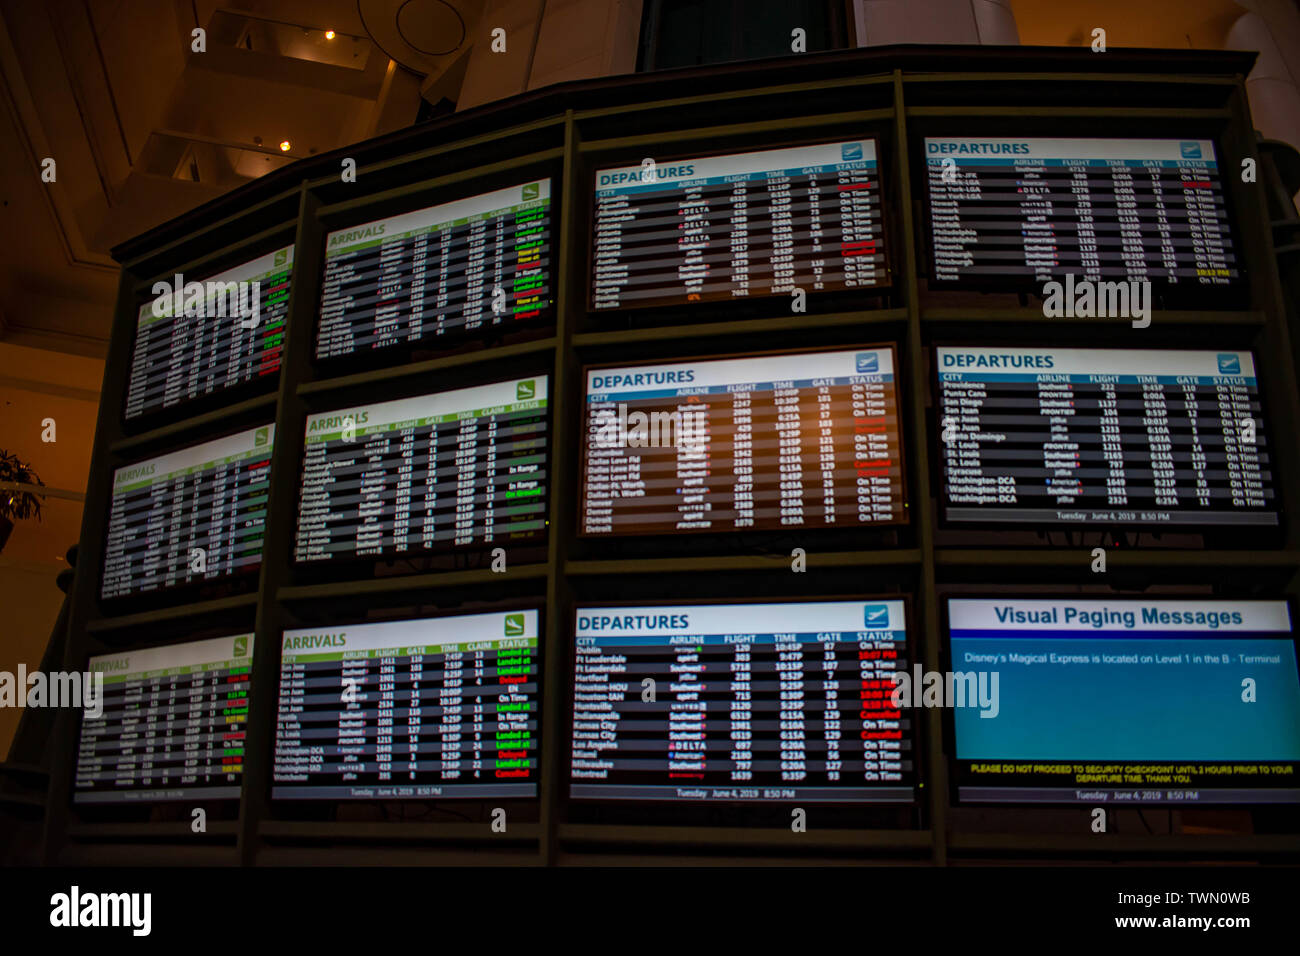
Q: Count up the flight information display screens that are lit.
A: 11